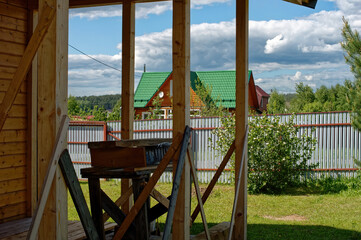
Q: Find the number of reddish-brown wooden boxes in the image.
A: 1